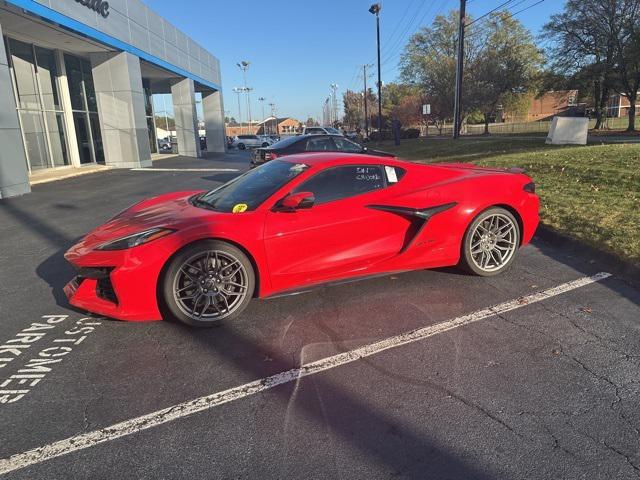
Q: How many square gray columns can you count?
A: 4